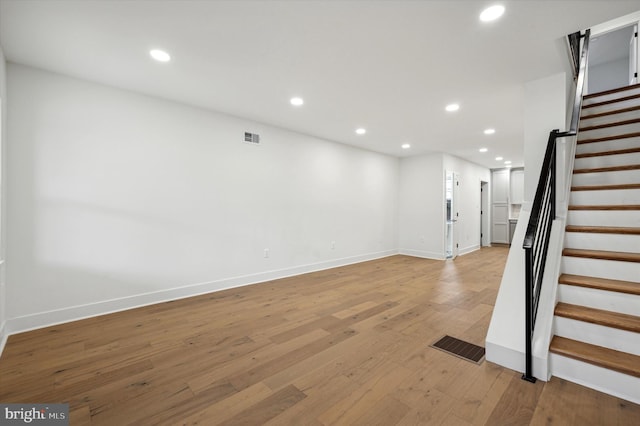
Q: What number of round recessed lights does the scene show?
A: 11